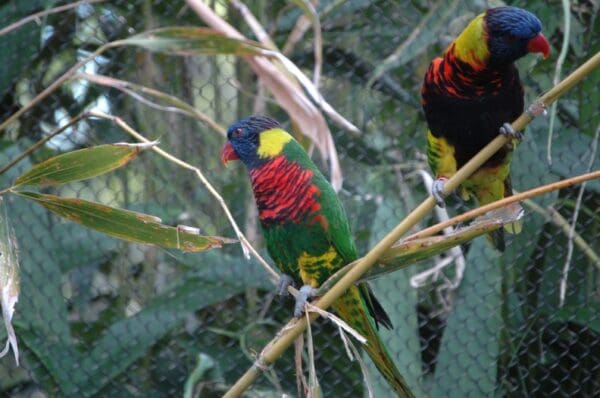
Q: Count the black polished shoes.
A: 0